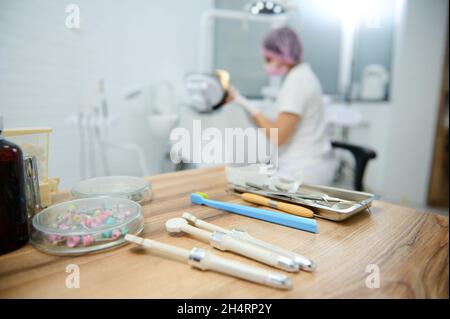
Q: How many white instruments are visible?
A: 3